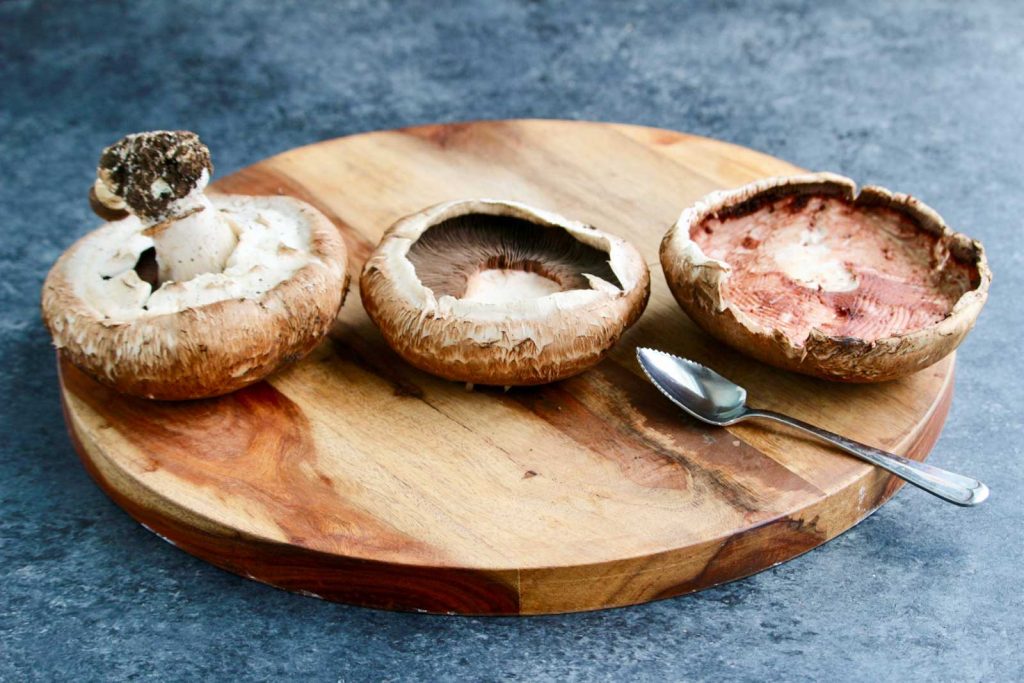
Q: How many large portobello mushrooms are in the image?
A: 3